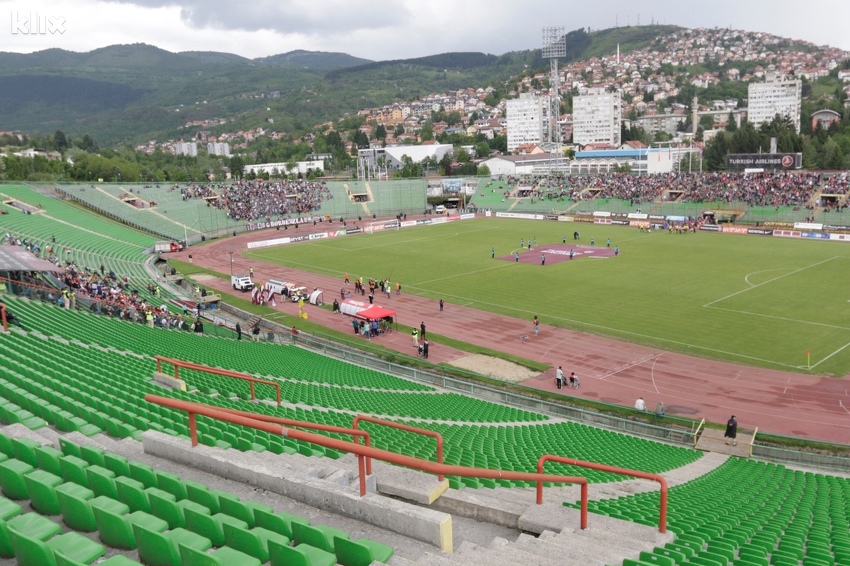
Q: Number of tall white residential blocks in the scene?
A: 3